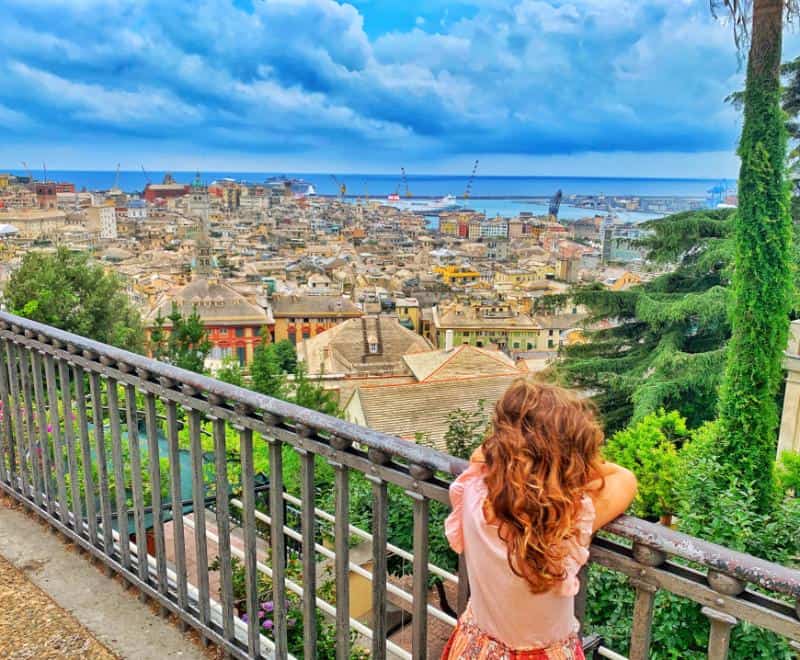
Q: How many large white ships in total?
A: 2